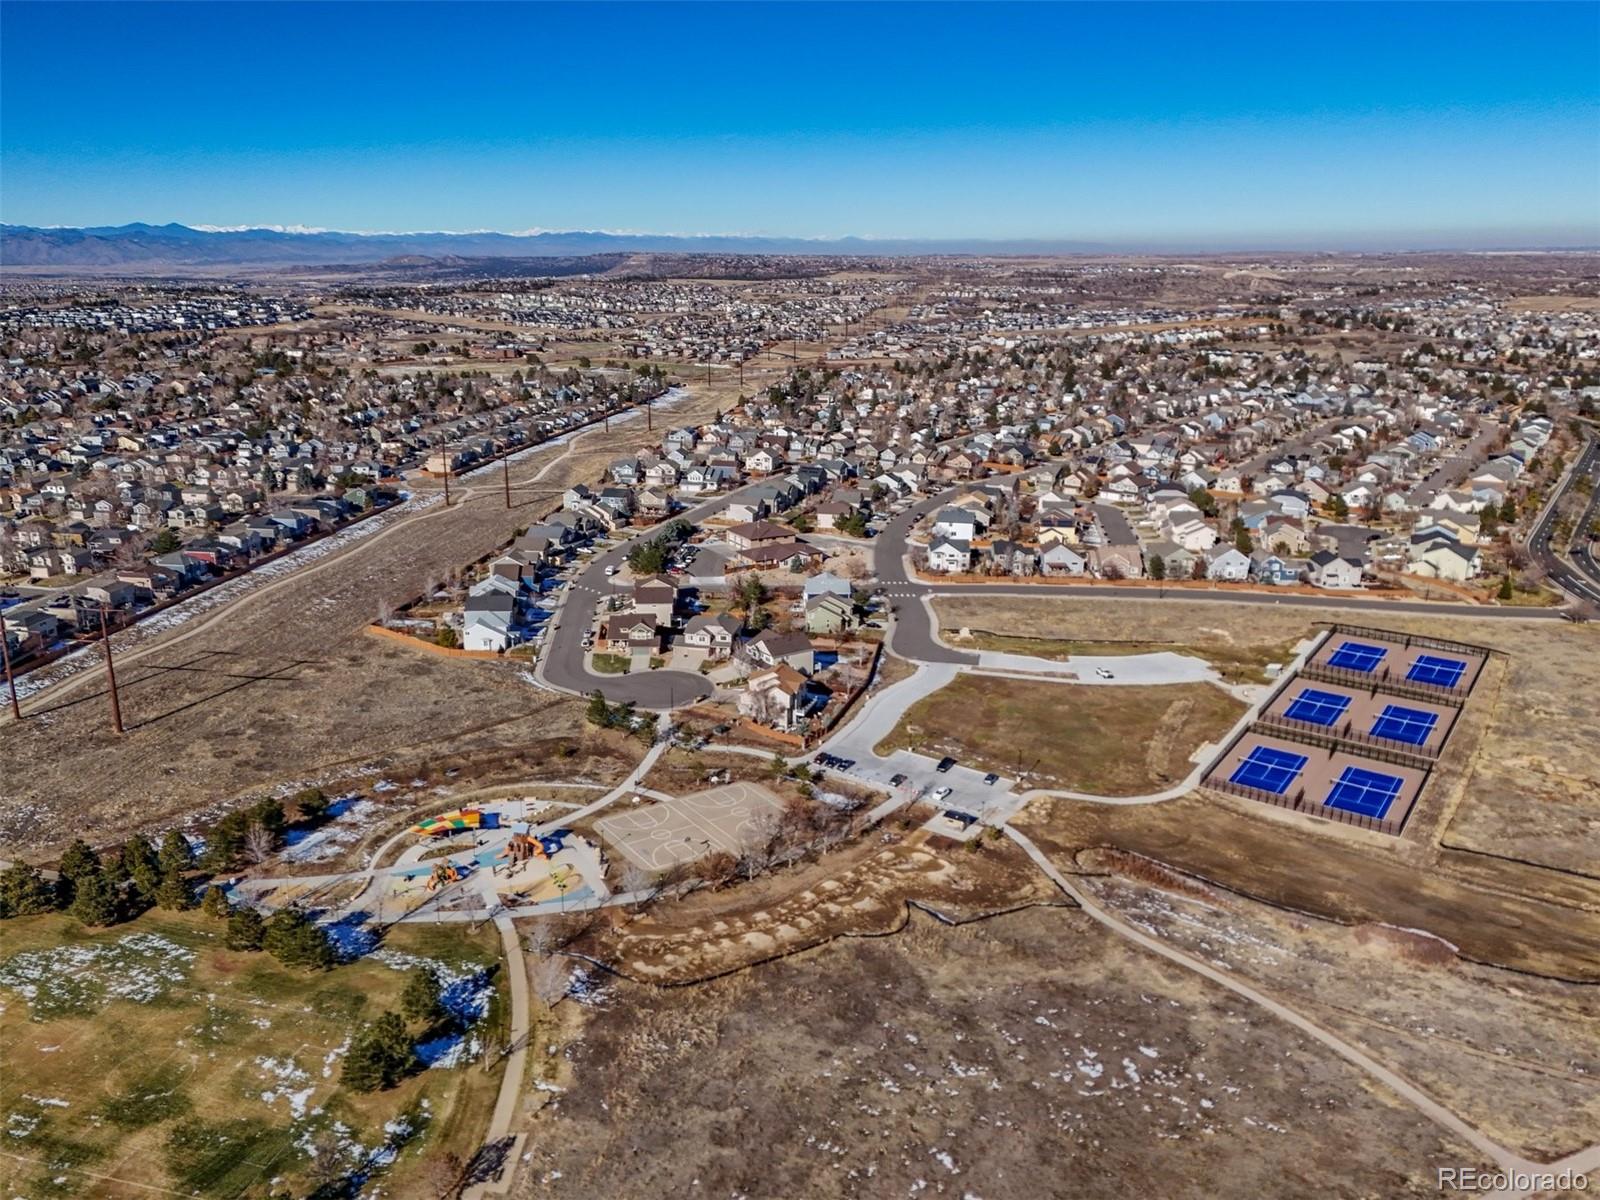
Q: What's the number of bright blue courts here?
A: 6